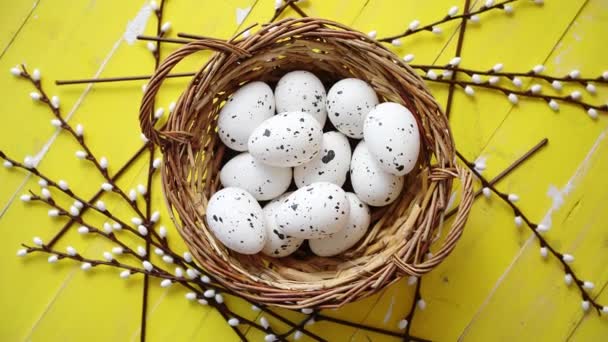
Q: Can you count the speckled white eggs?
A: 12